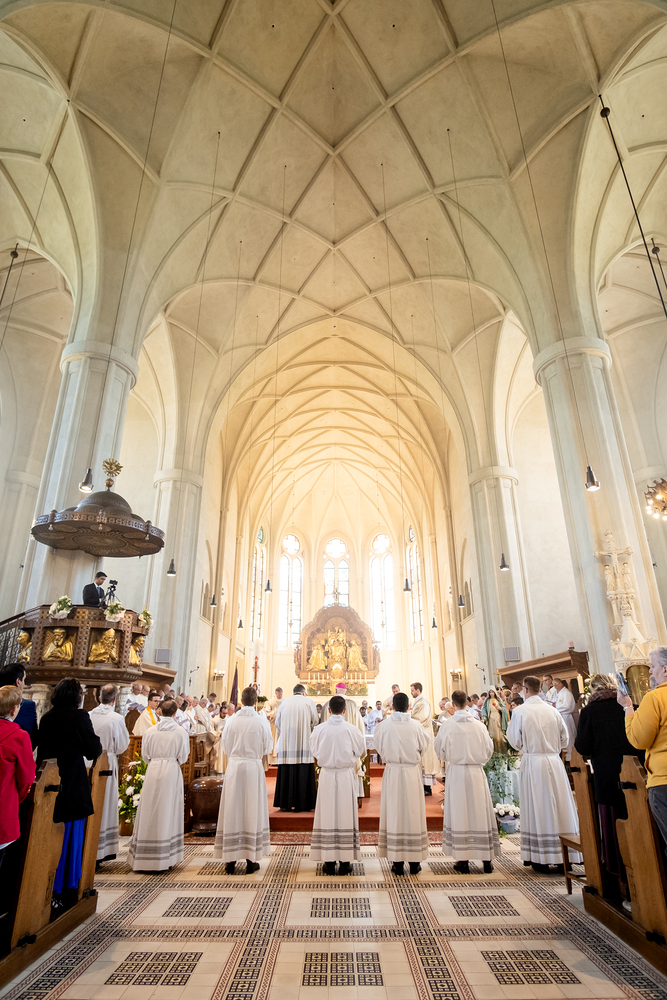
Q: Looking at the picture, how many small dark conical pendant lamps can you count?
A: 10